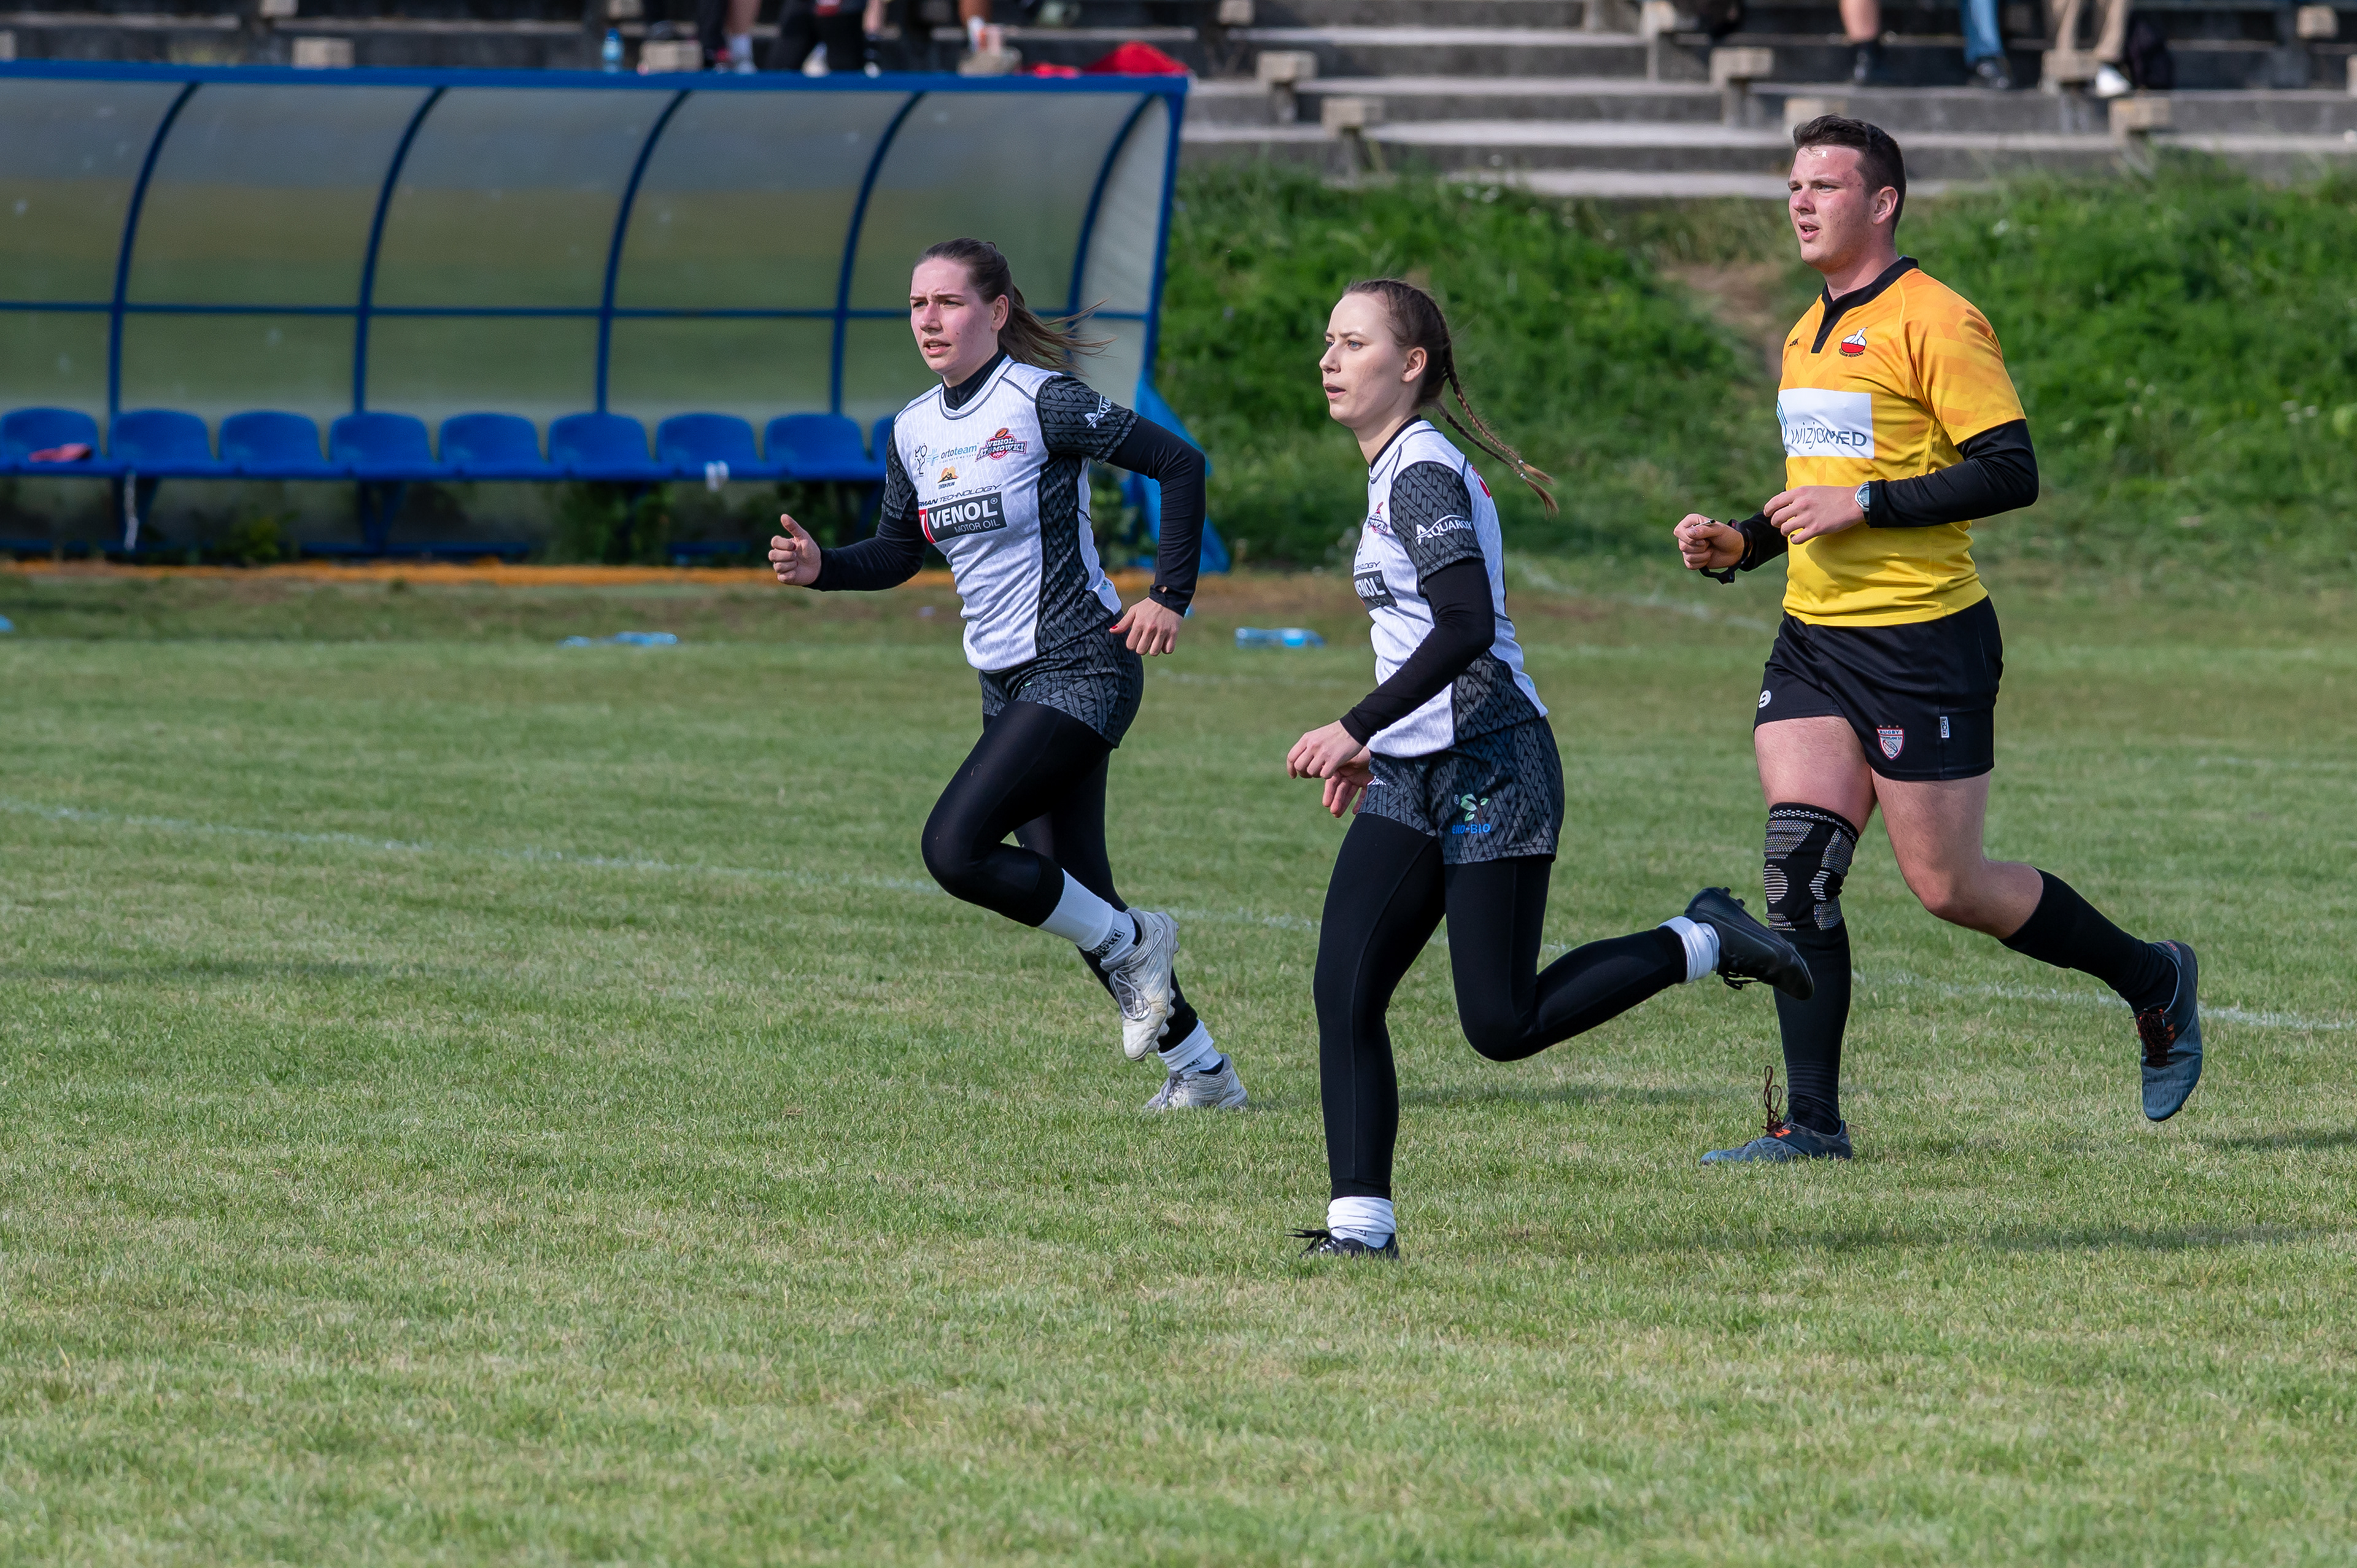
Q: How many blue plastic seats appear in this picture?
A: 9